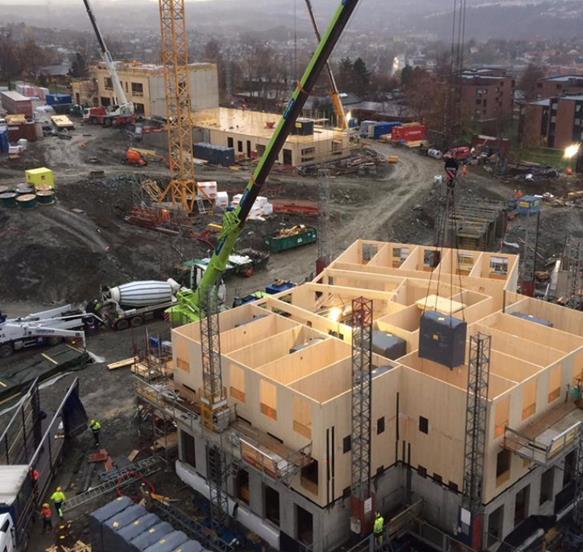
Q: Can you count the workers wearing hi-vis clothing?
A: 5